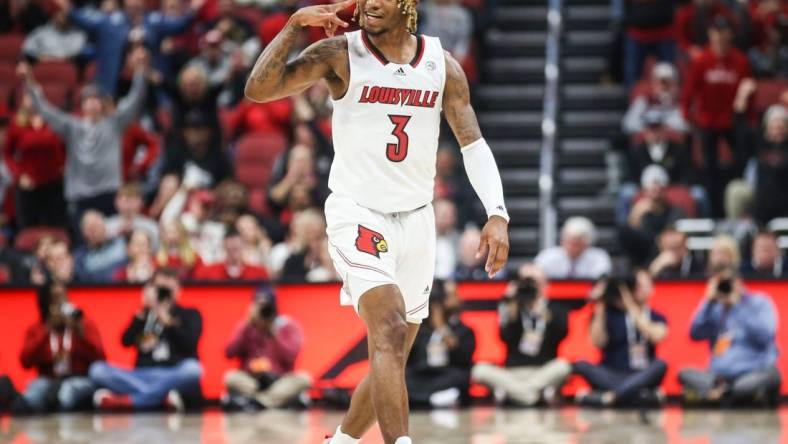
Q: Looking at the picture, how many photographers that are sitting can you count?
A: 7